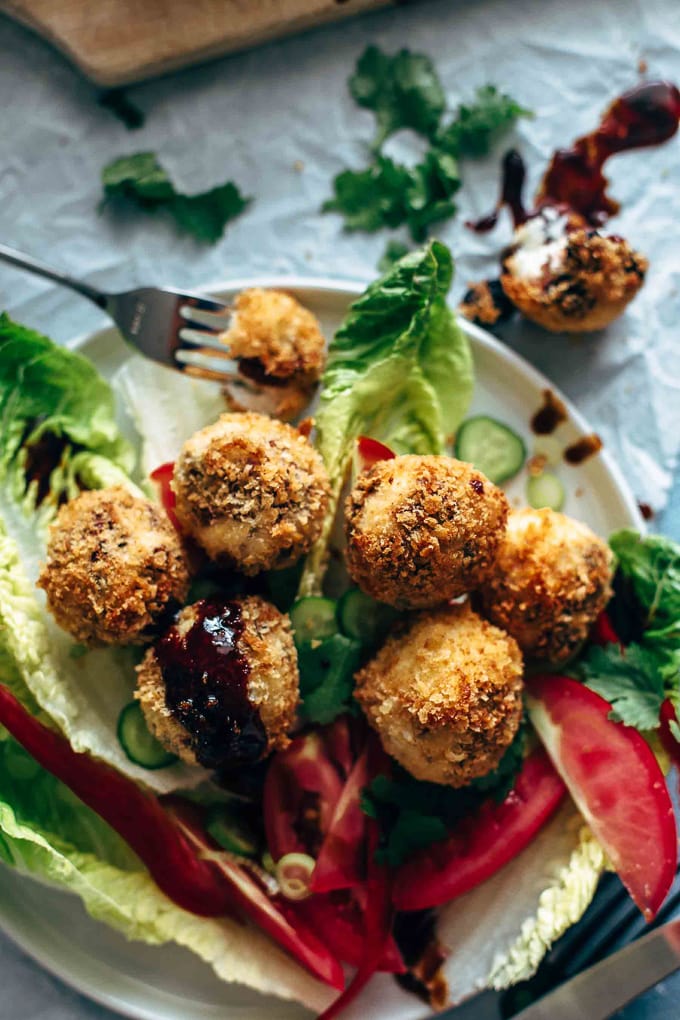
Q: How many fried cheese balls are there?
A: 8